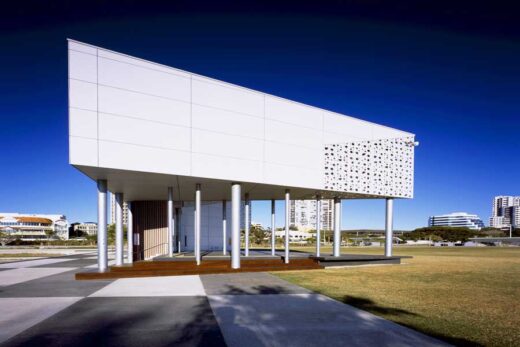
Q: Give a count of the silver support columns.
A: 13